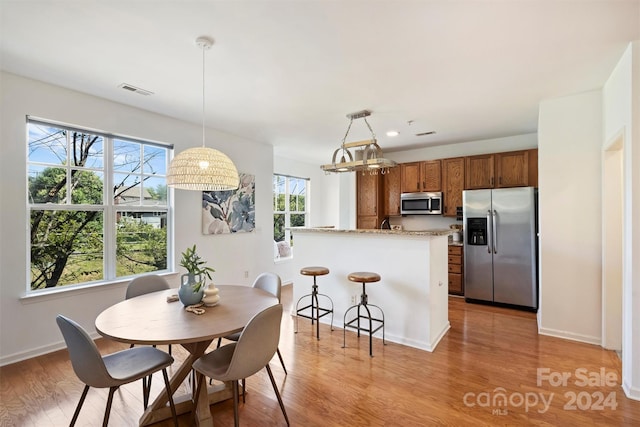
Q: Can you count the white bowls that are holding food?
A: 0